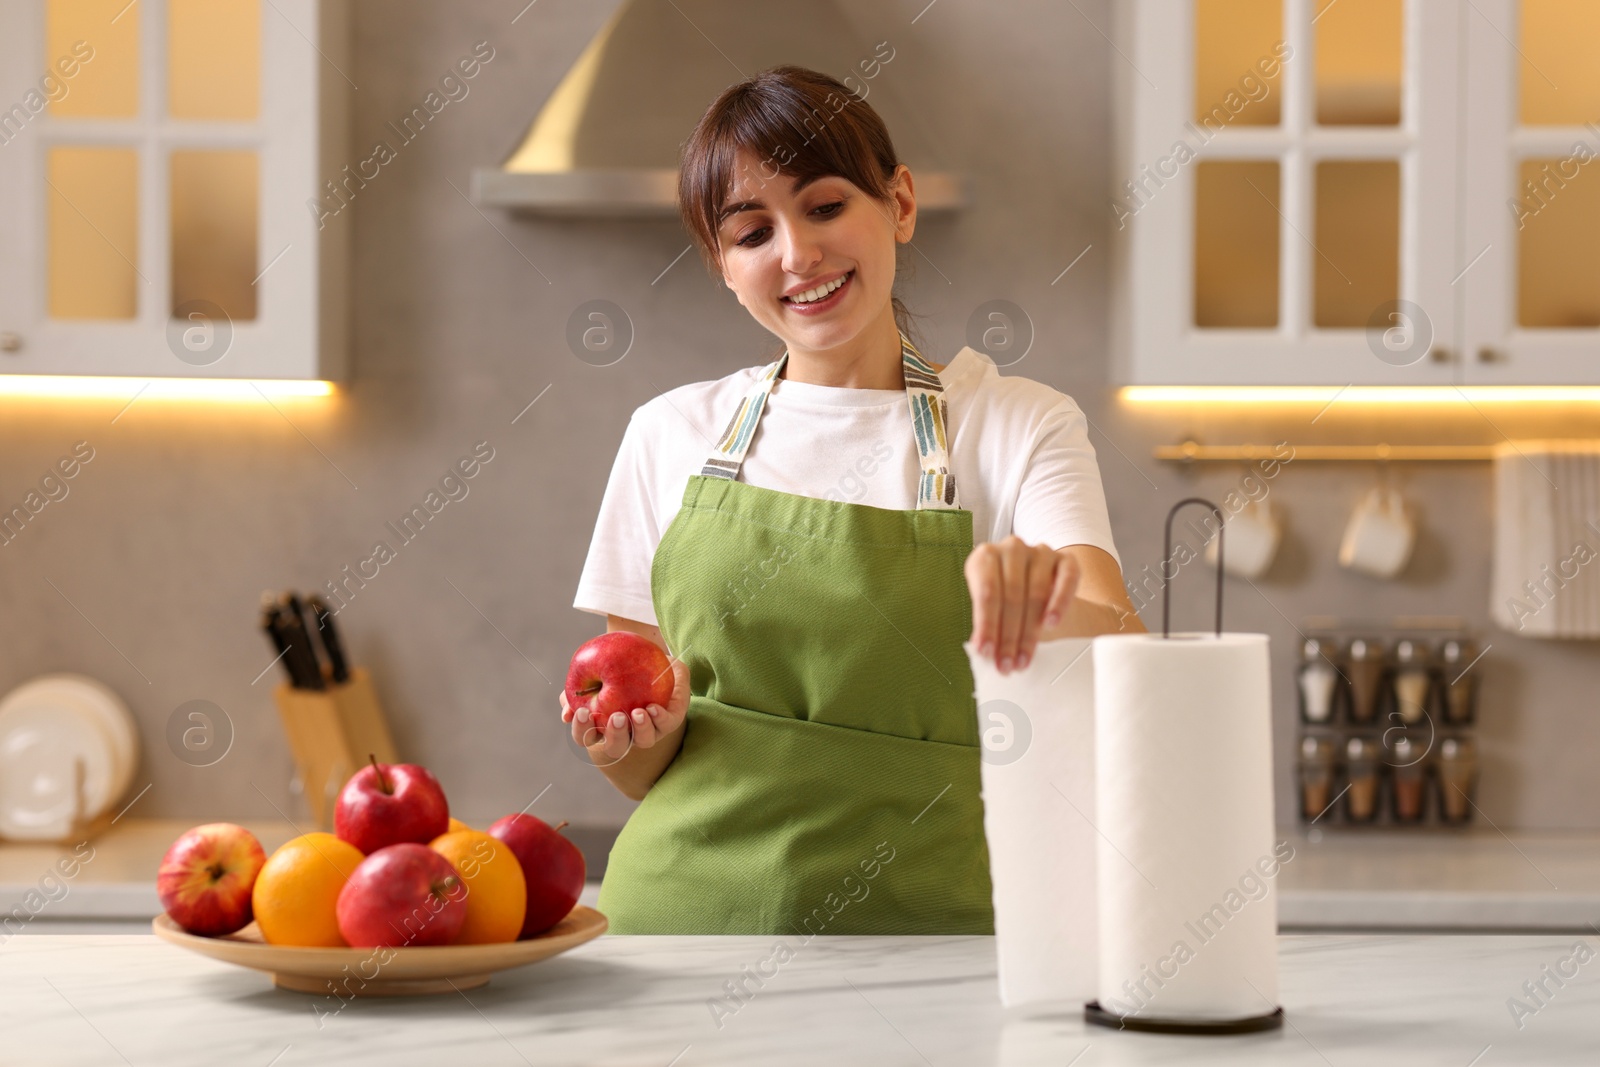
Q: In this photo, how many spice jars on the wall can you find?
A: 8